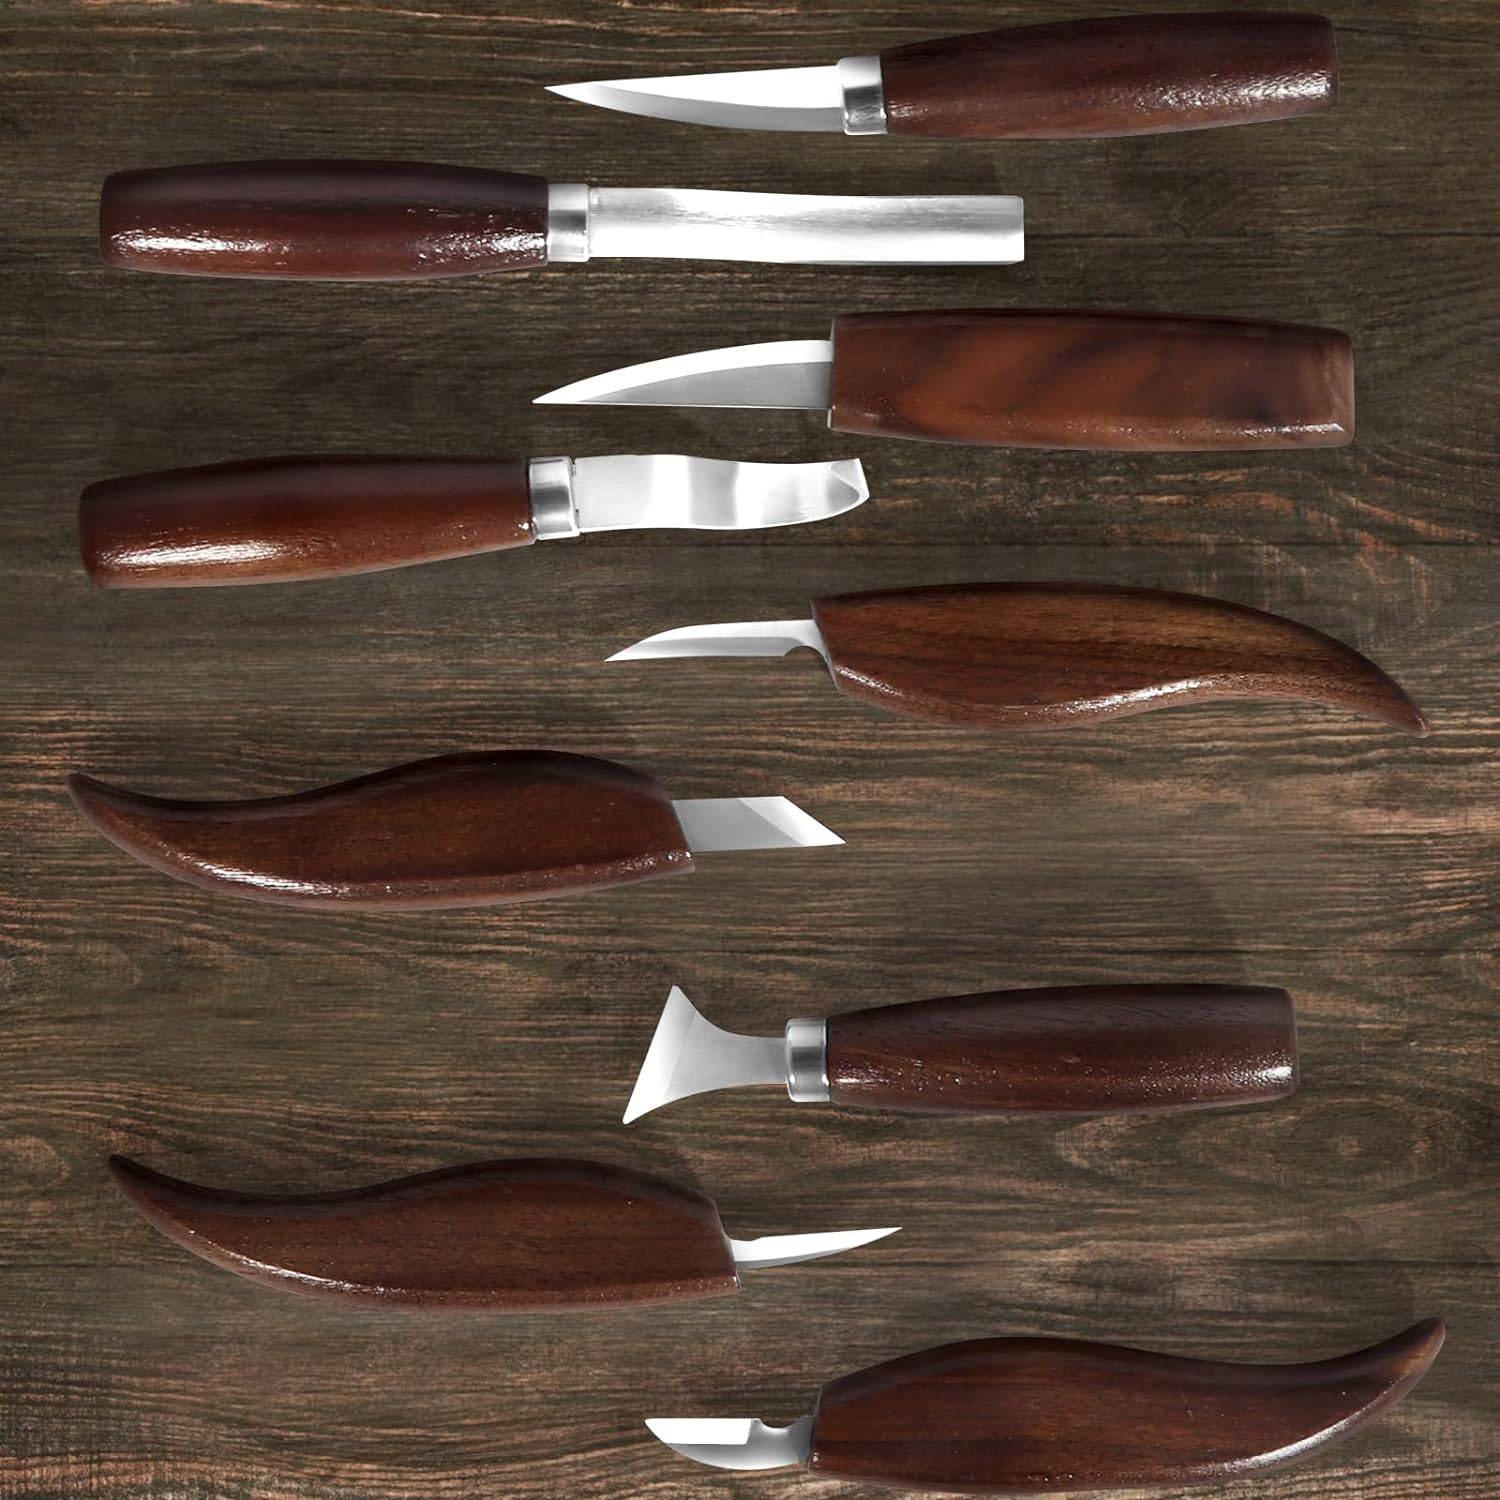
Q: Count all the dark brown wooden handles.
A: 9